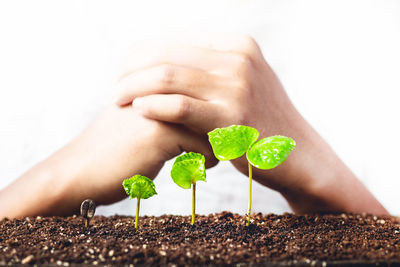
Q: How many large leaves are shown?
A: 2